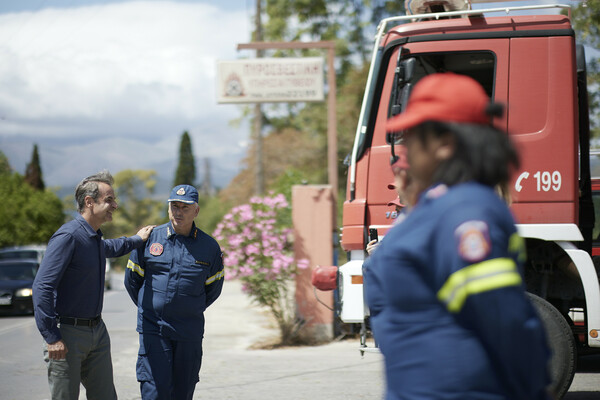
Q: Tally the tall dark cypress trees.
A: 2